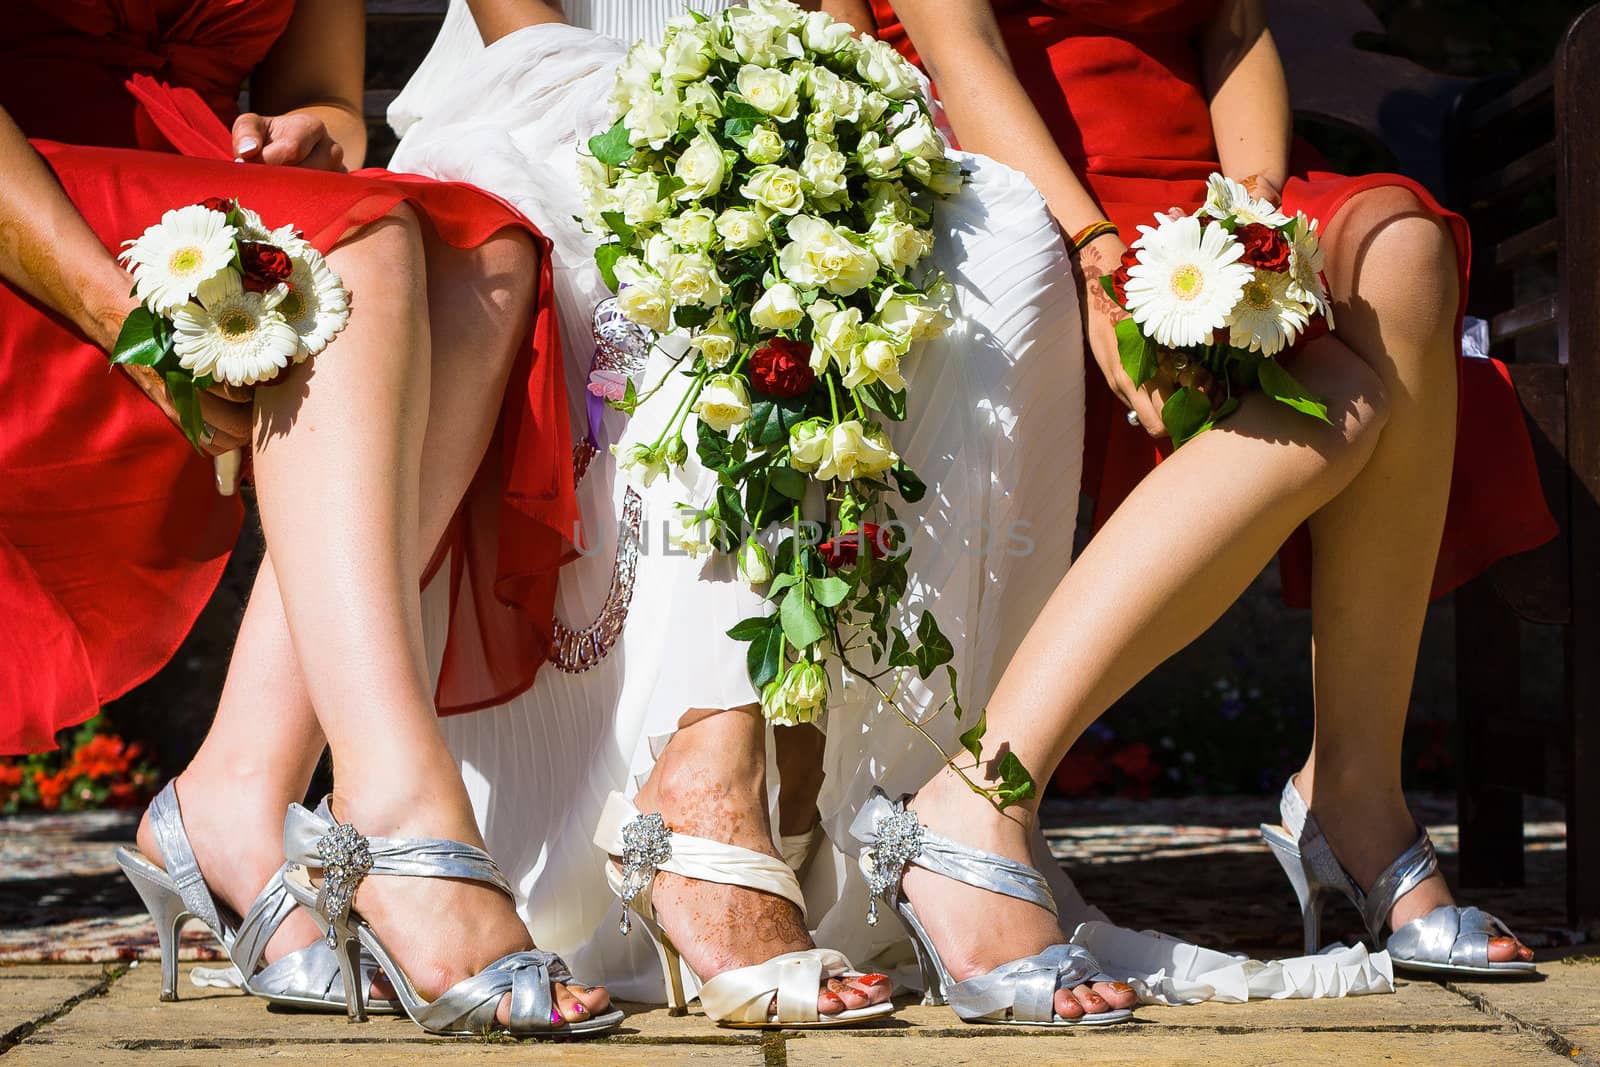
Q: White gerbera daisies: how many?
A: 8